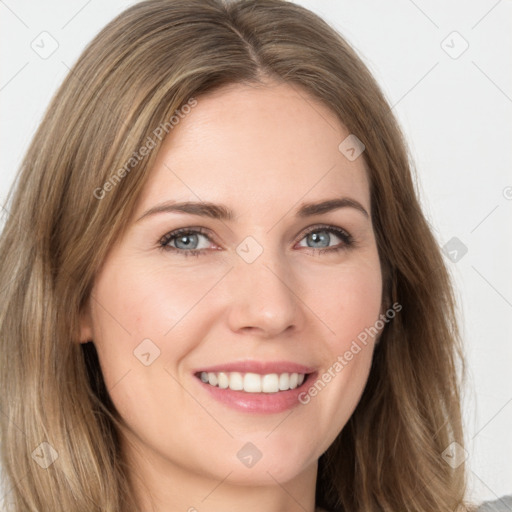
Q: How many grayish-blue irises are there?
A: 2